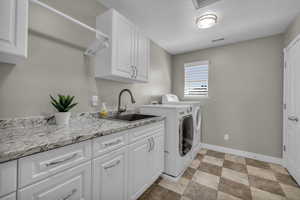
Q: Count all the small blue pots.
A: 0